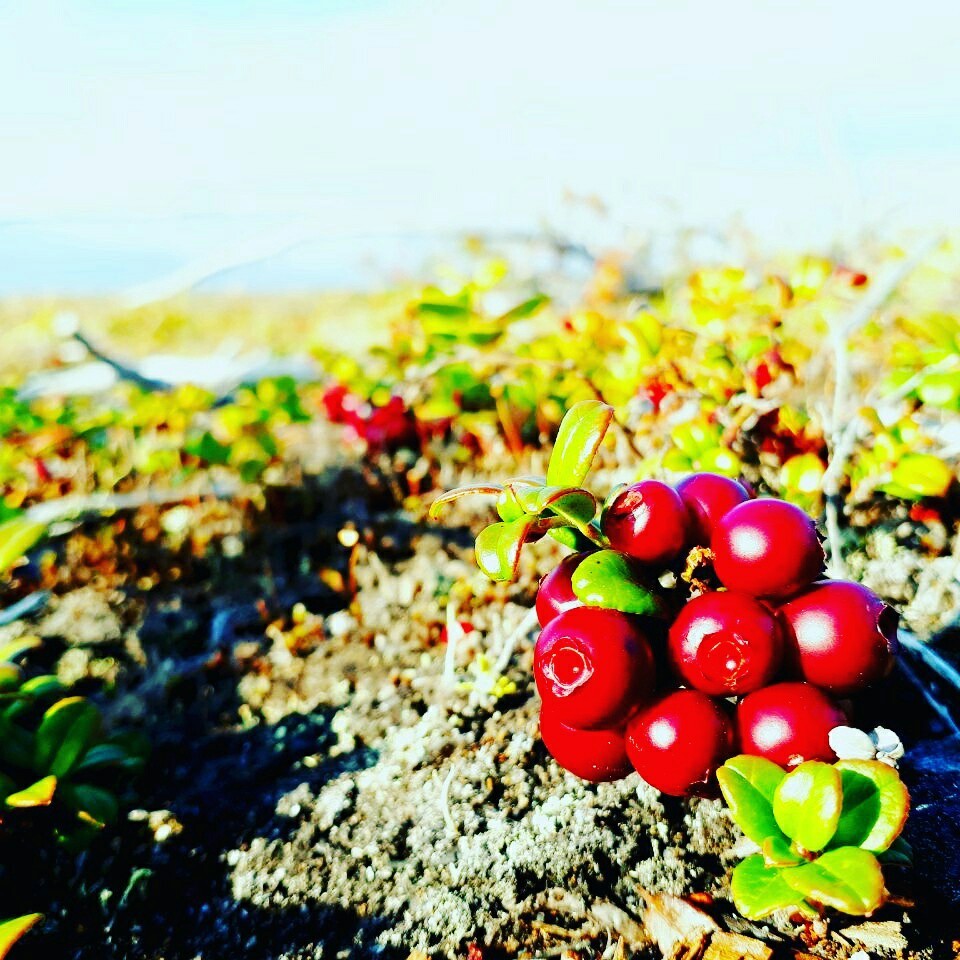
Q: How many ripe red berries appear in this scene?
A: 10